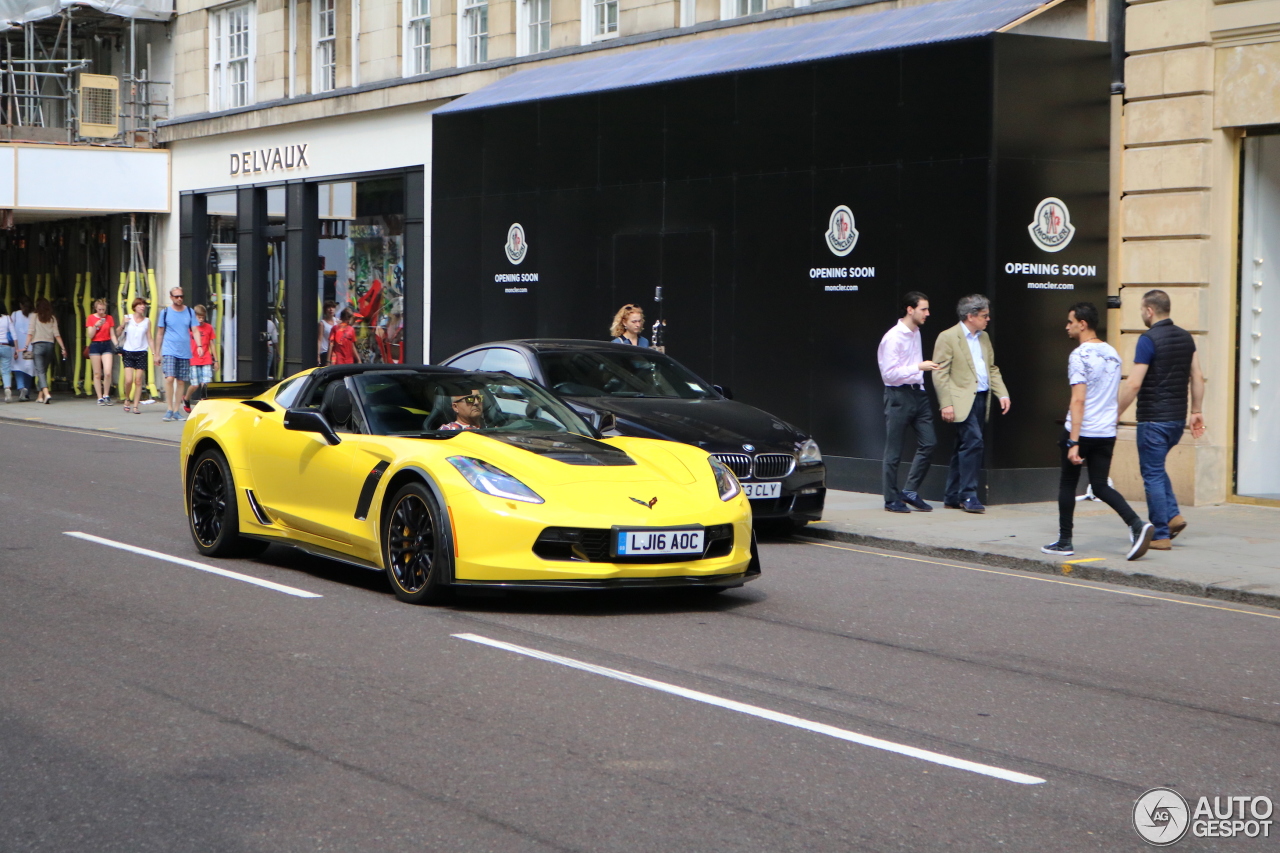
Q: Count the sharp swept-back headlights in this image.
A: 2